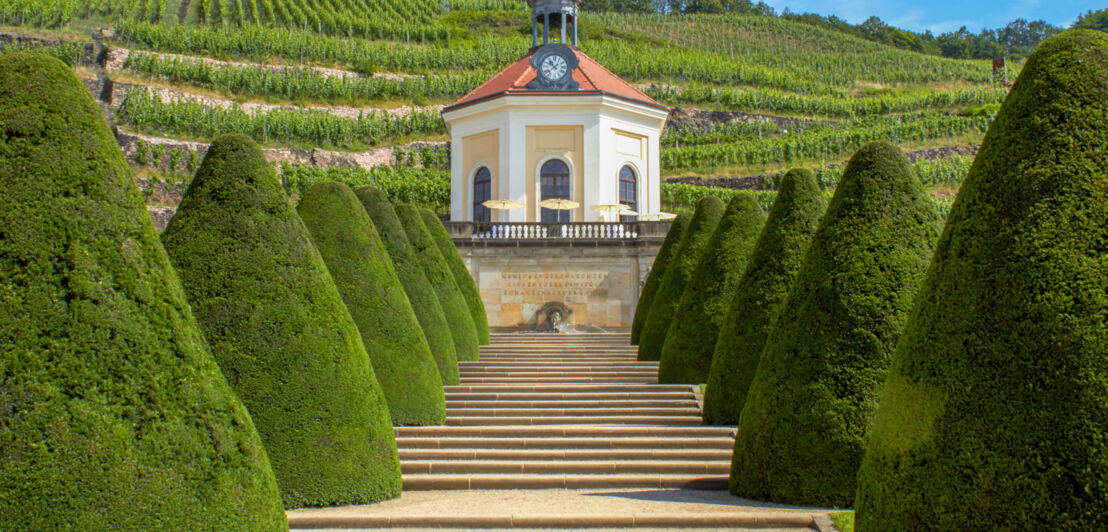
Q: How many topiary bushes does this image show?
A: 12